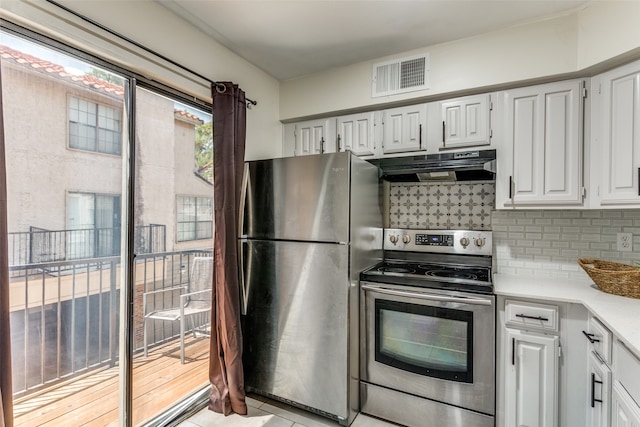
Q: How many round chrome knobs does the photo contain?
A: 4